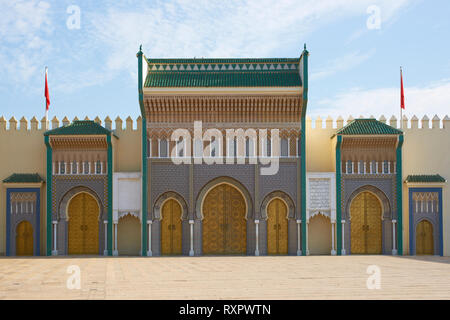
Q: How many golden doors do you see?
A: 7